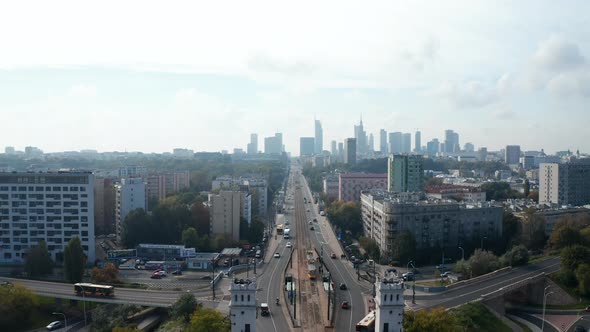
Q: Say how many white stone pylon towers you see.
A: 2